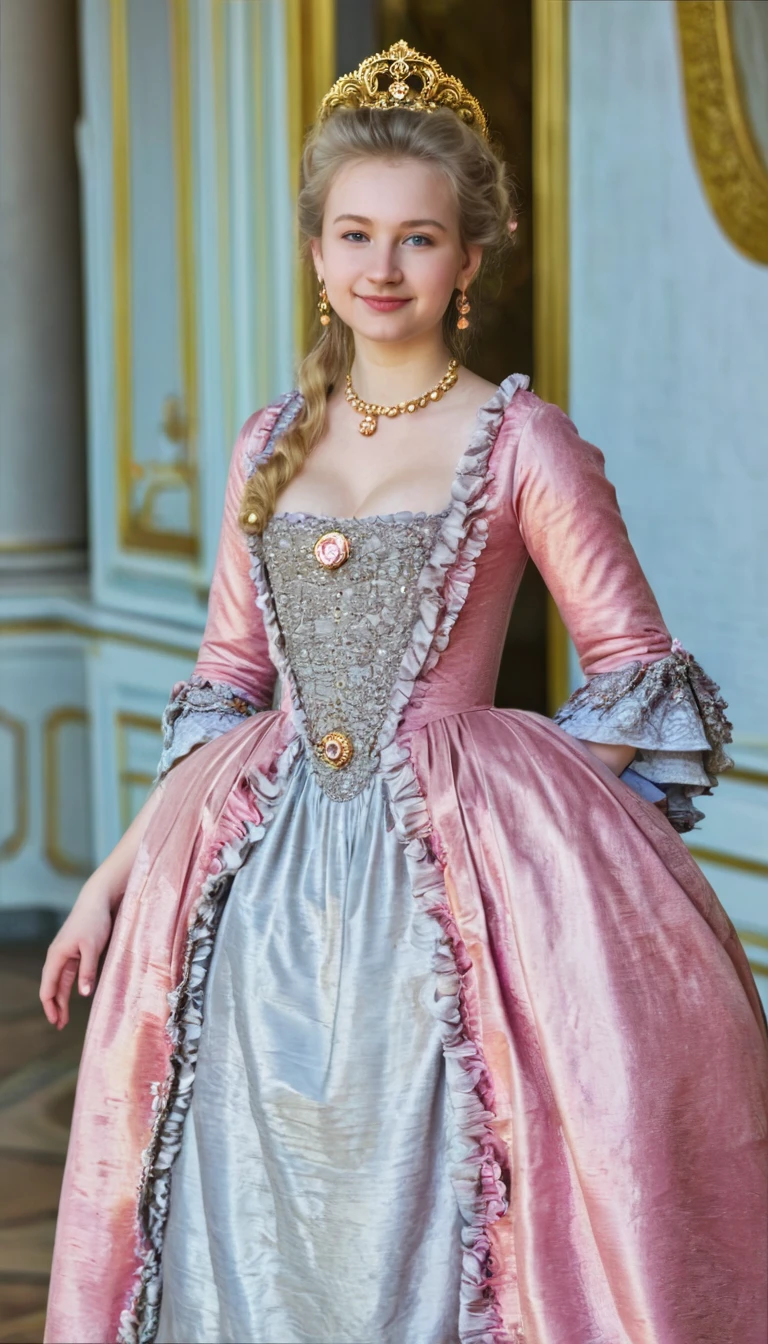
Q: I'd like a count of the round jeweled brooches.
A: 2